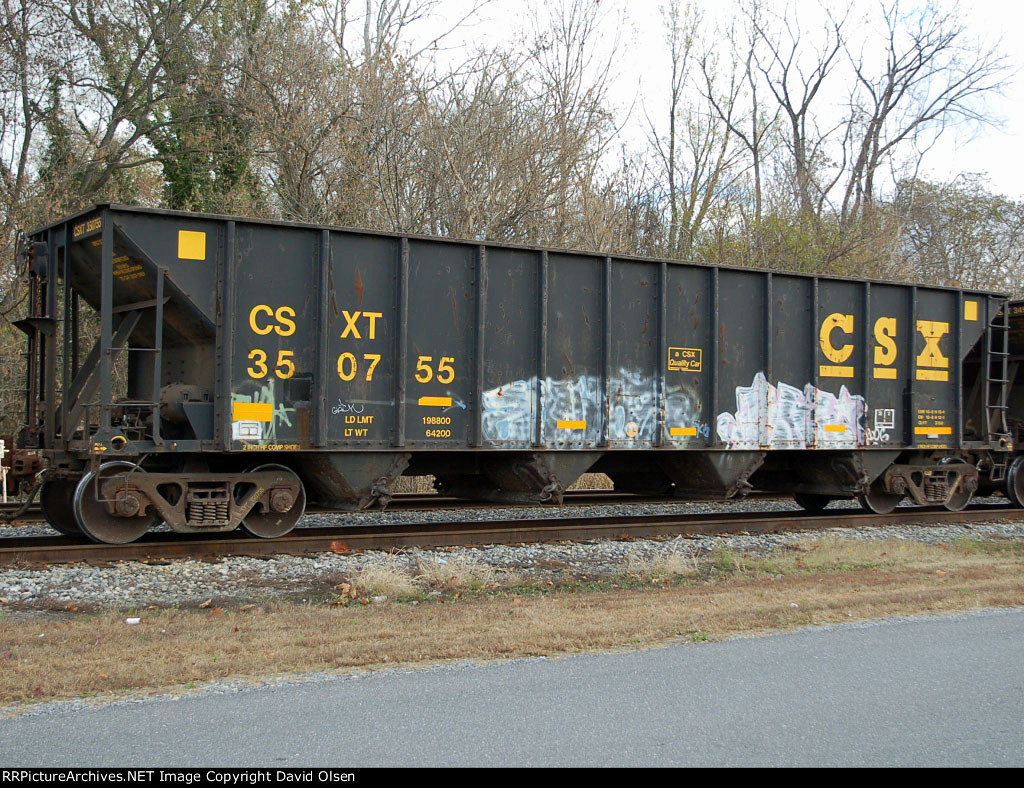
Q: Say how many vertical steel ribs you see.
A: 13